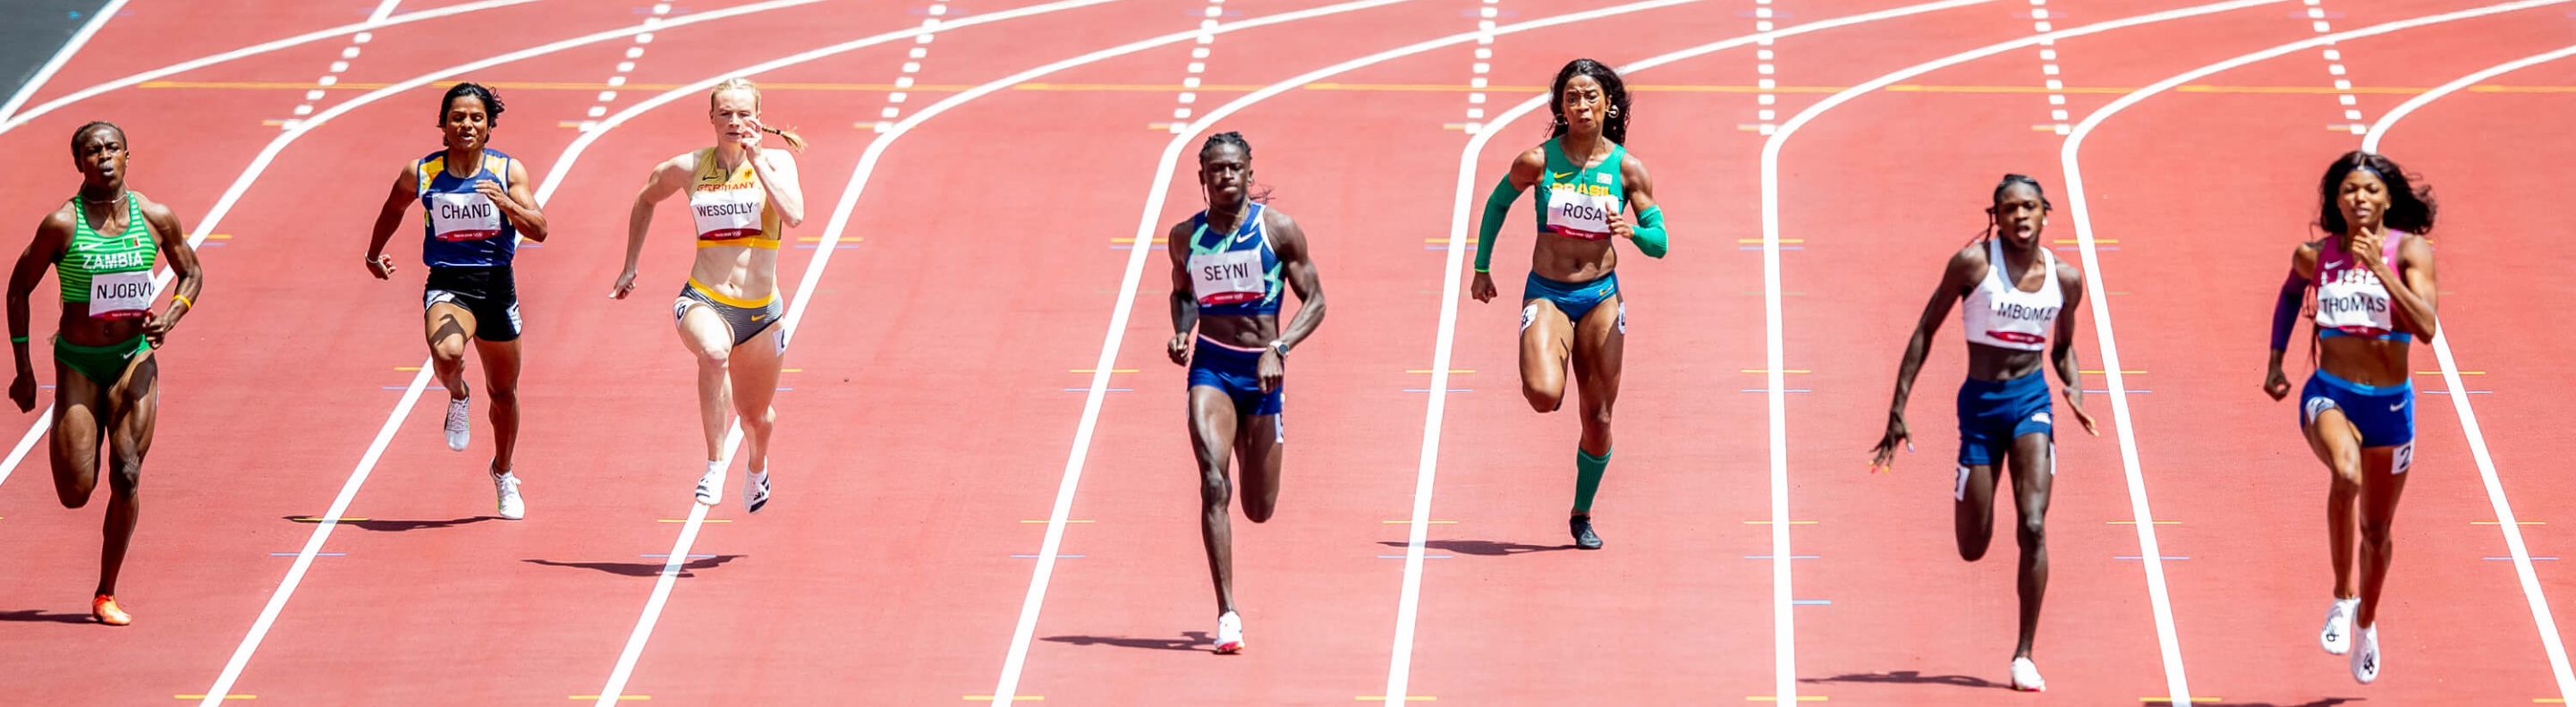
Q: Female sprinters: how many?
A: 7